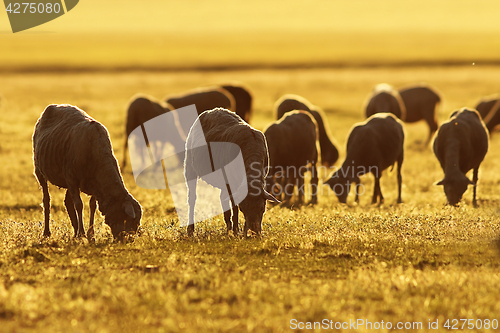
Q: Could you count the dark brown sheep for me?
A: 12